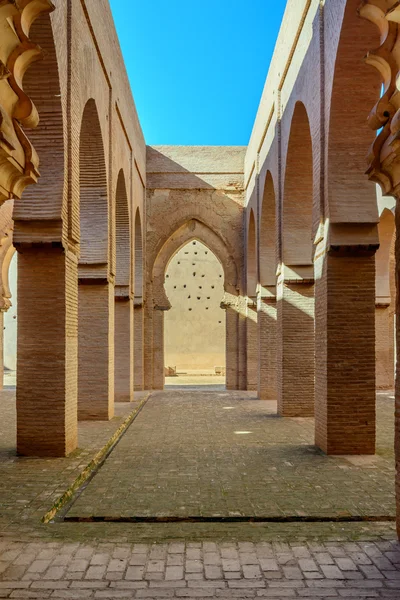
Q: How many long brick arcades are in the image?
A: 2